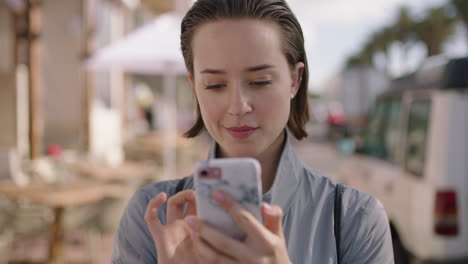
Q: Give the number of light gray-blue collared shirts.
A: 1